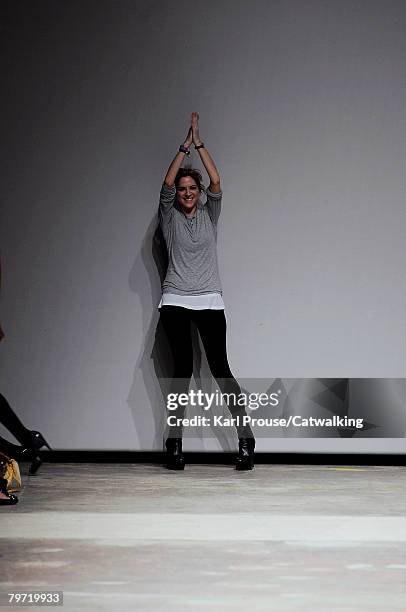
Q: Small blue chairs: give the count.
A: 0